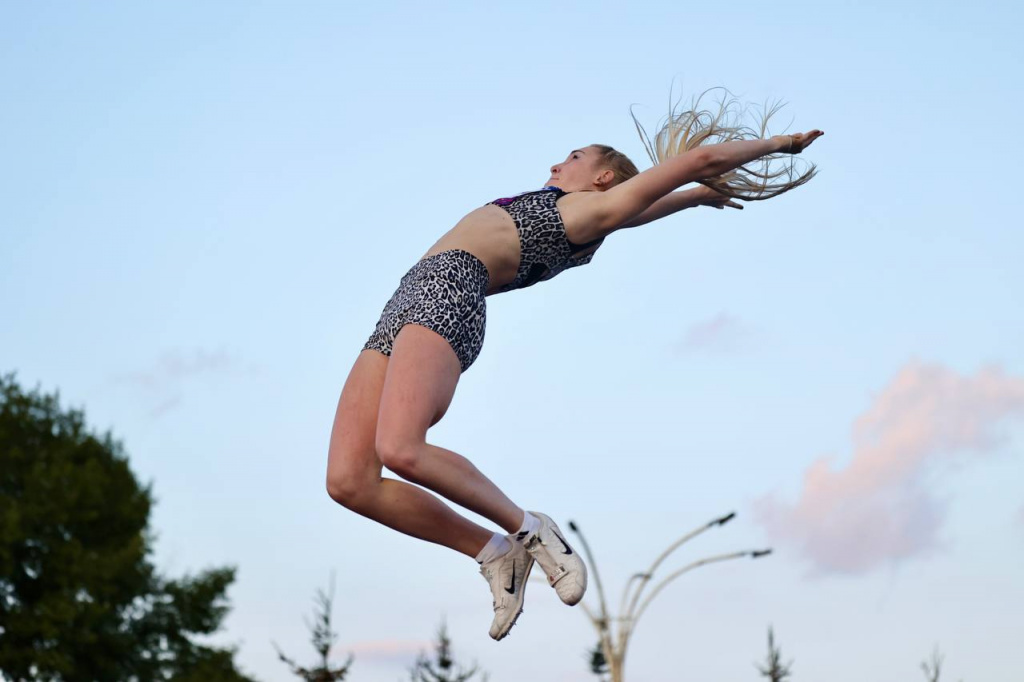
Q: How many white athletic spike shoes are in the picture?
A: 2